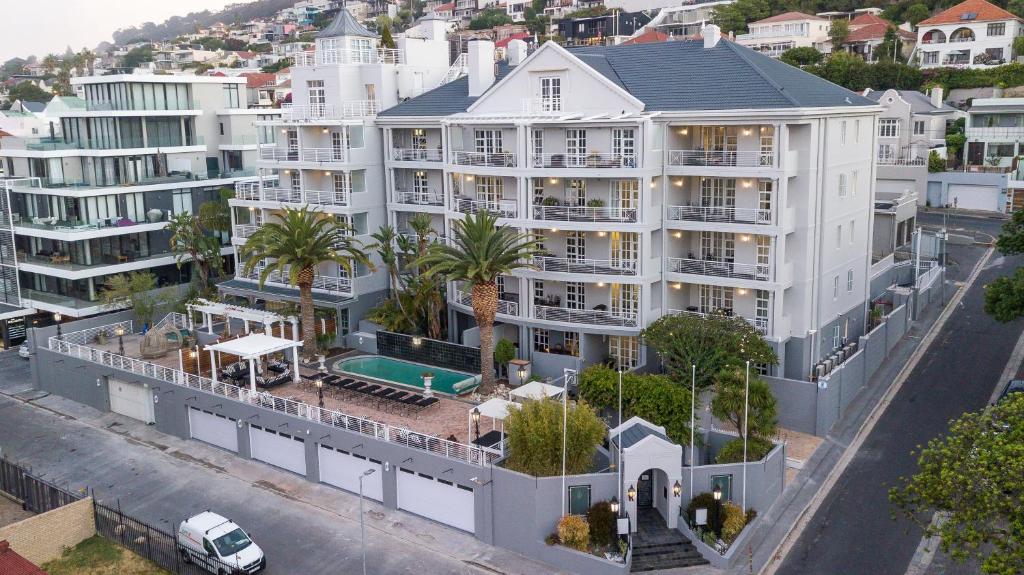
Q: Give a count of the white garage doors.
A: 6